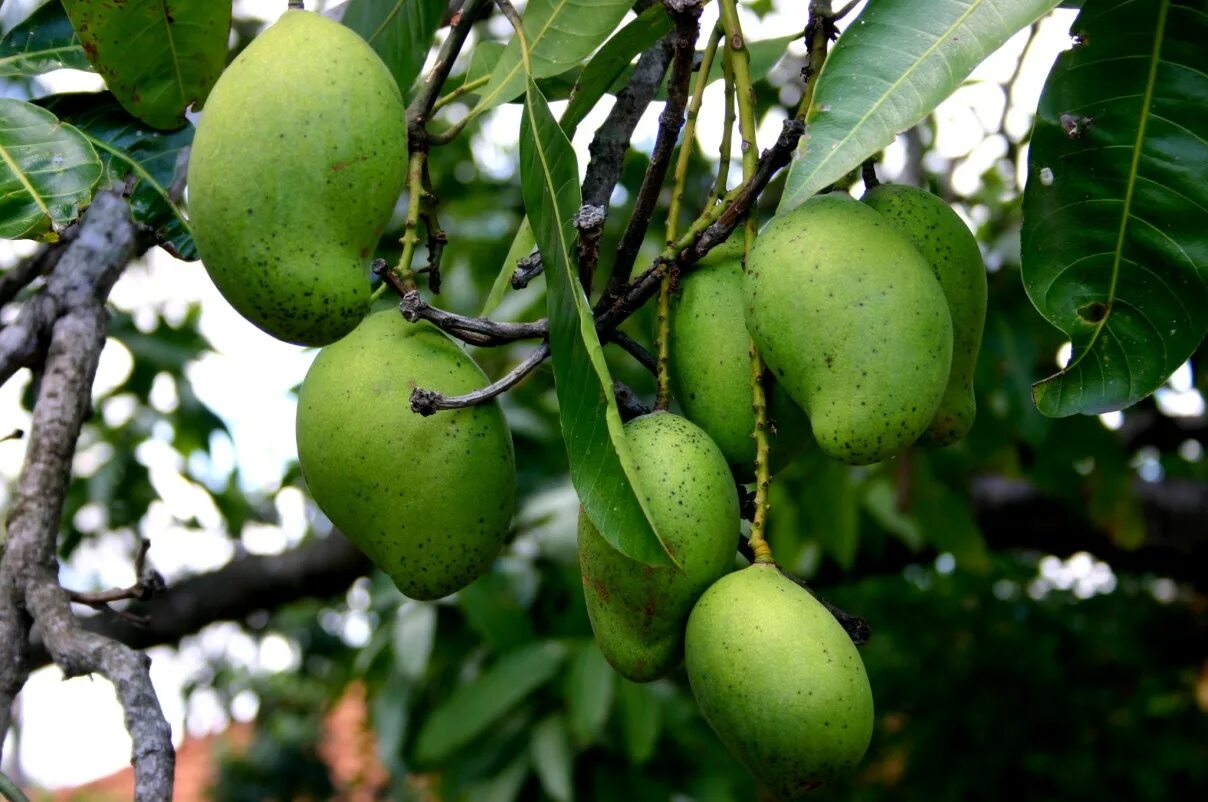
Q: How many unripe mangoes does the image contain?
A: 7